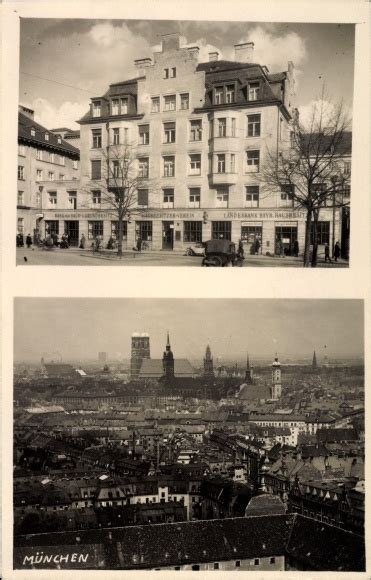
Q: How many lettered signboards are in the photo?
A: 3